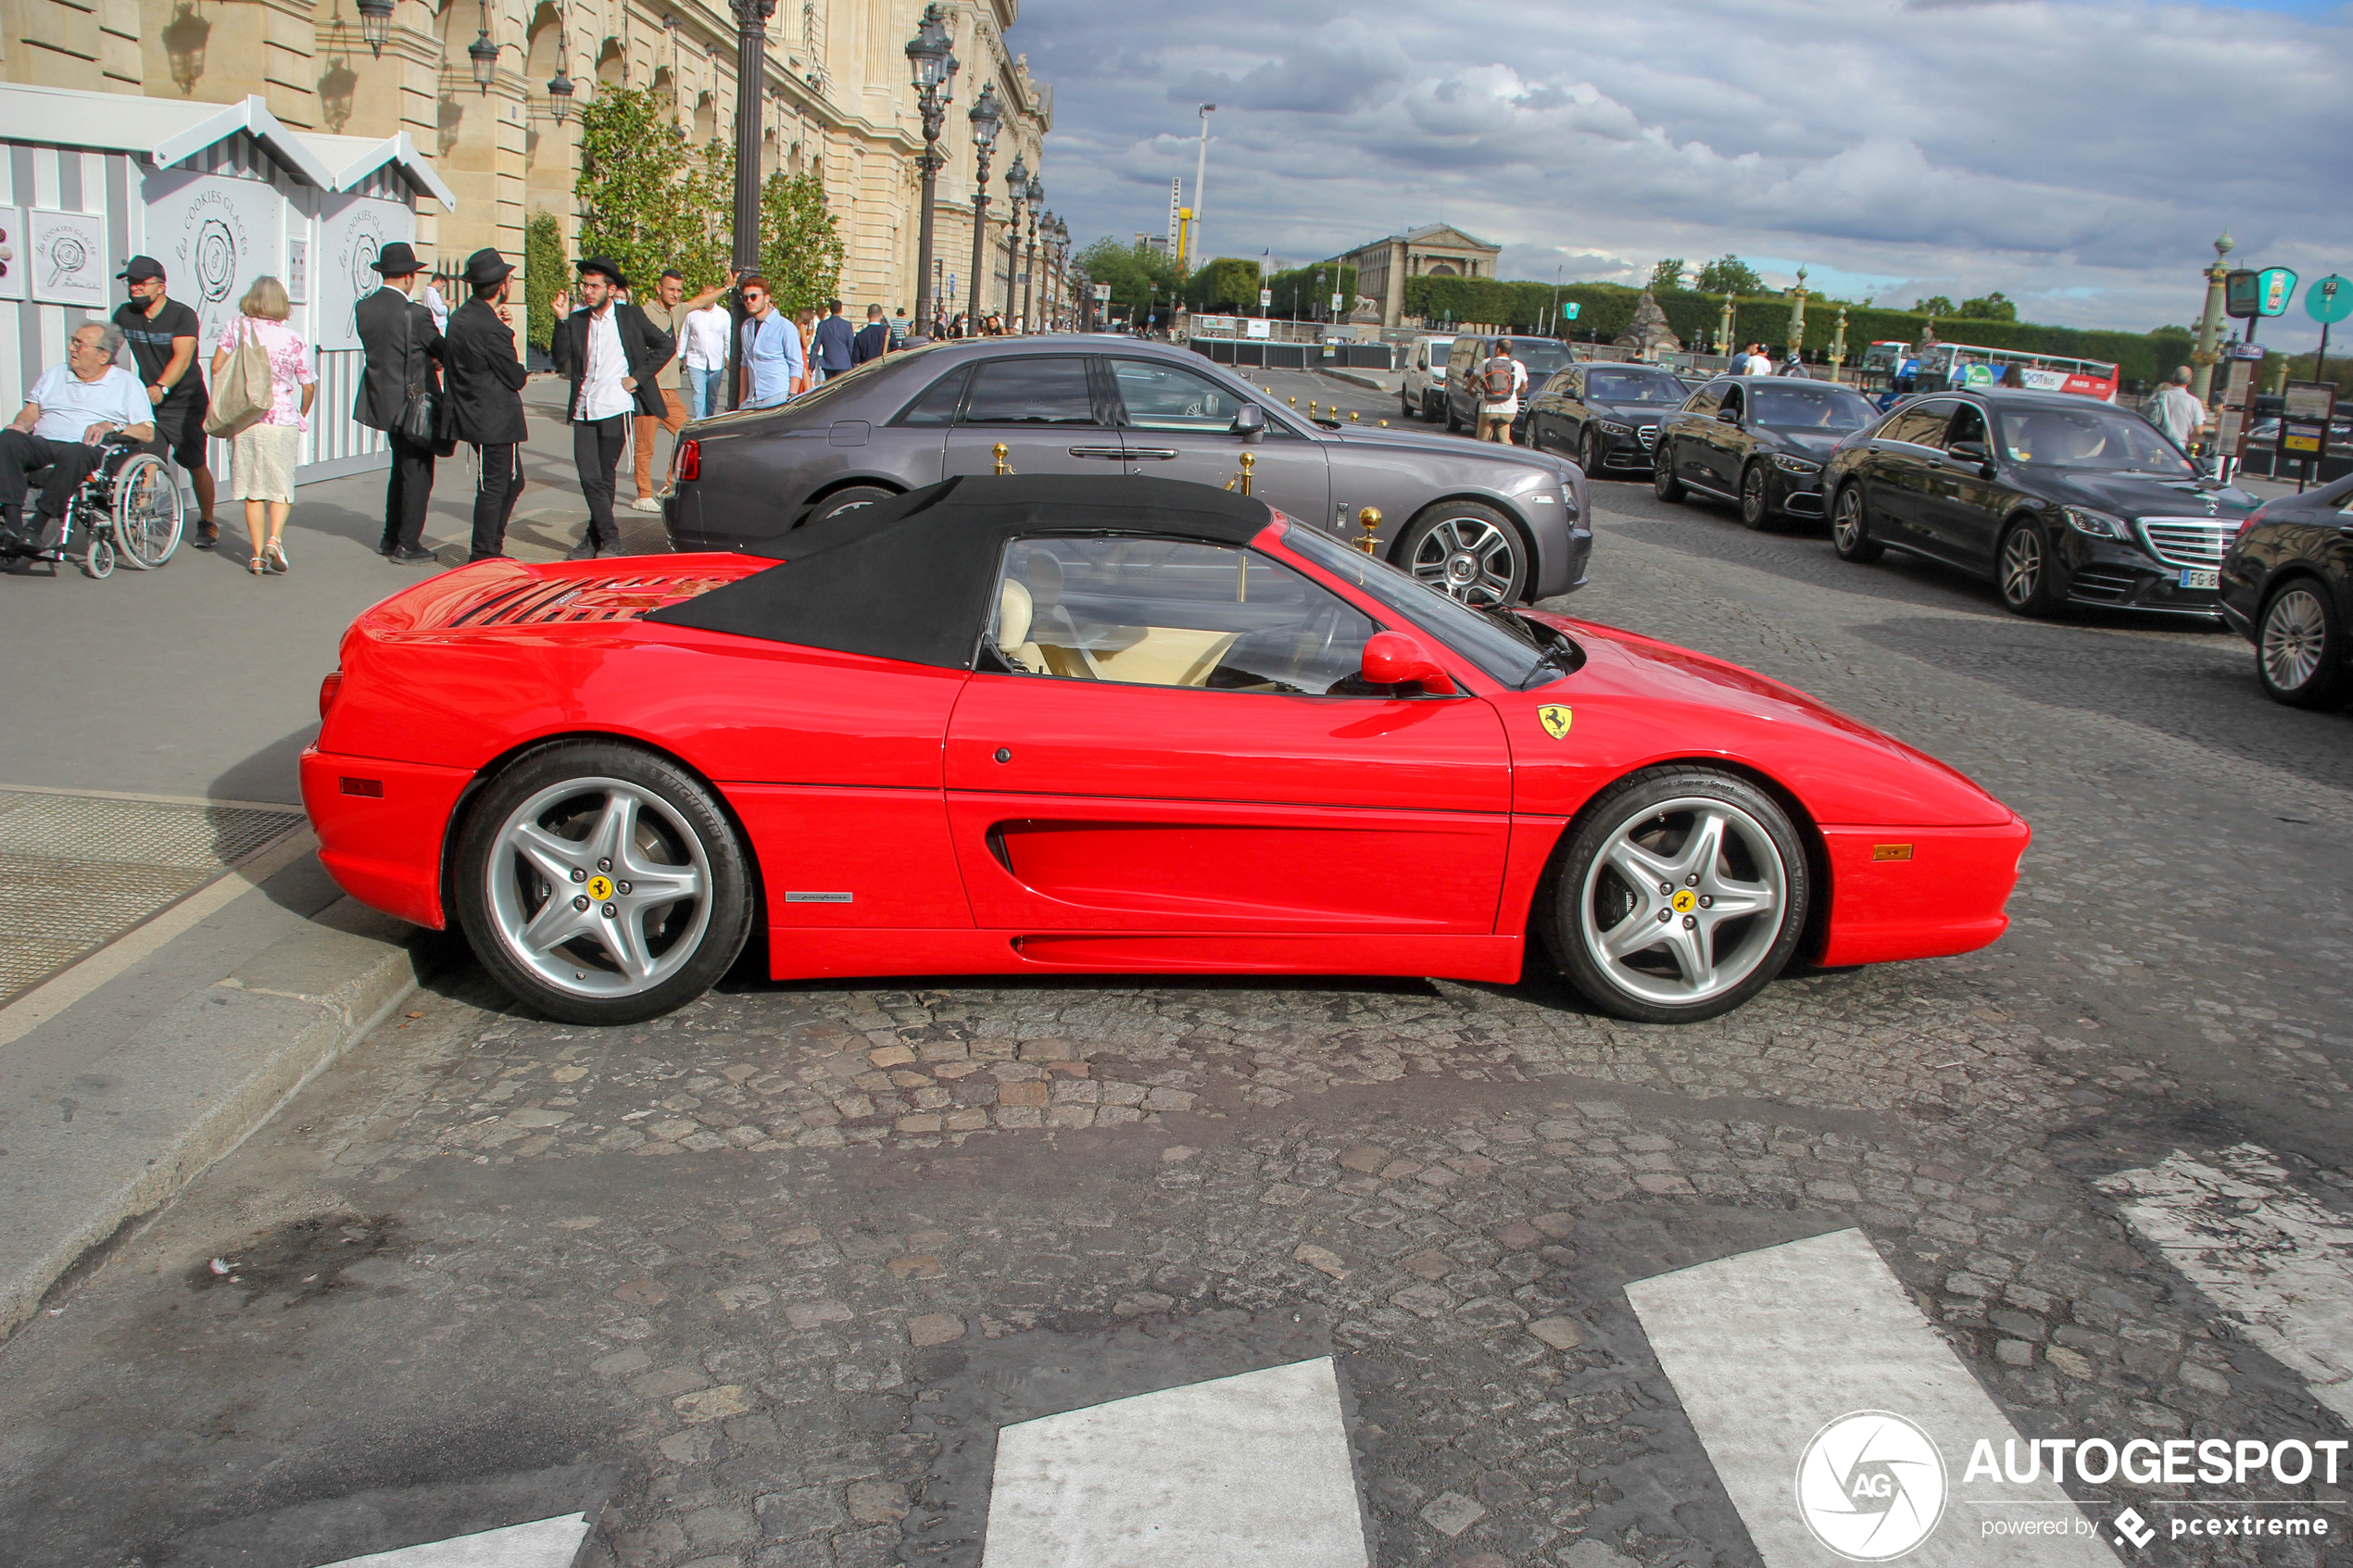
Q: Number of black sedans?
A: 4